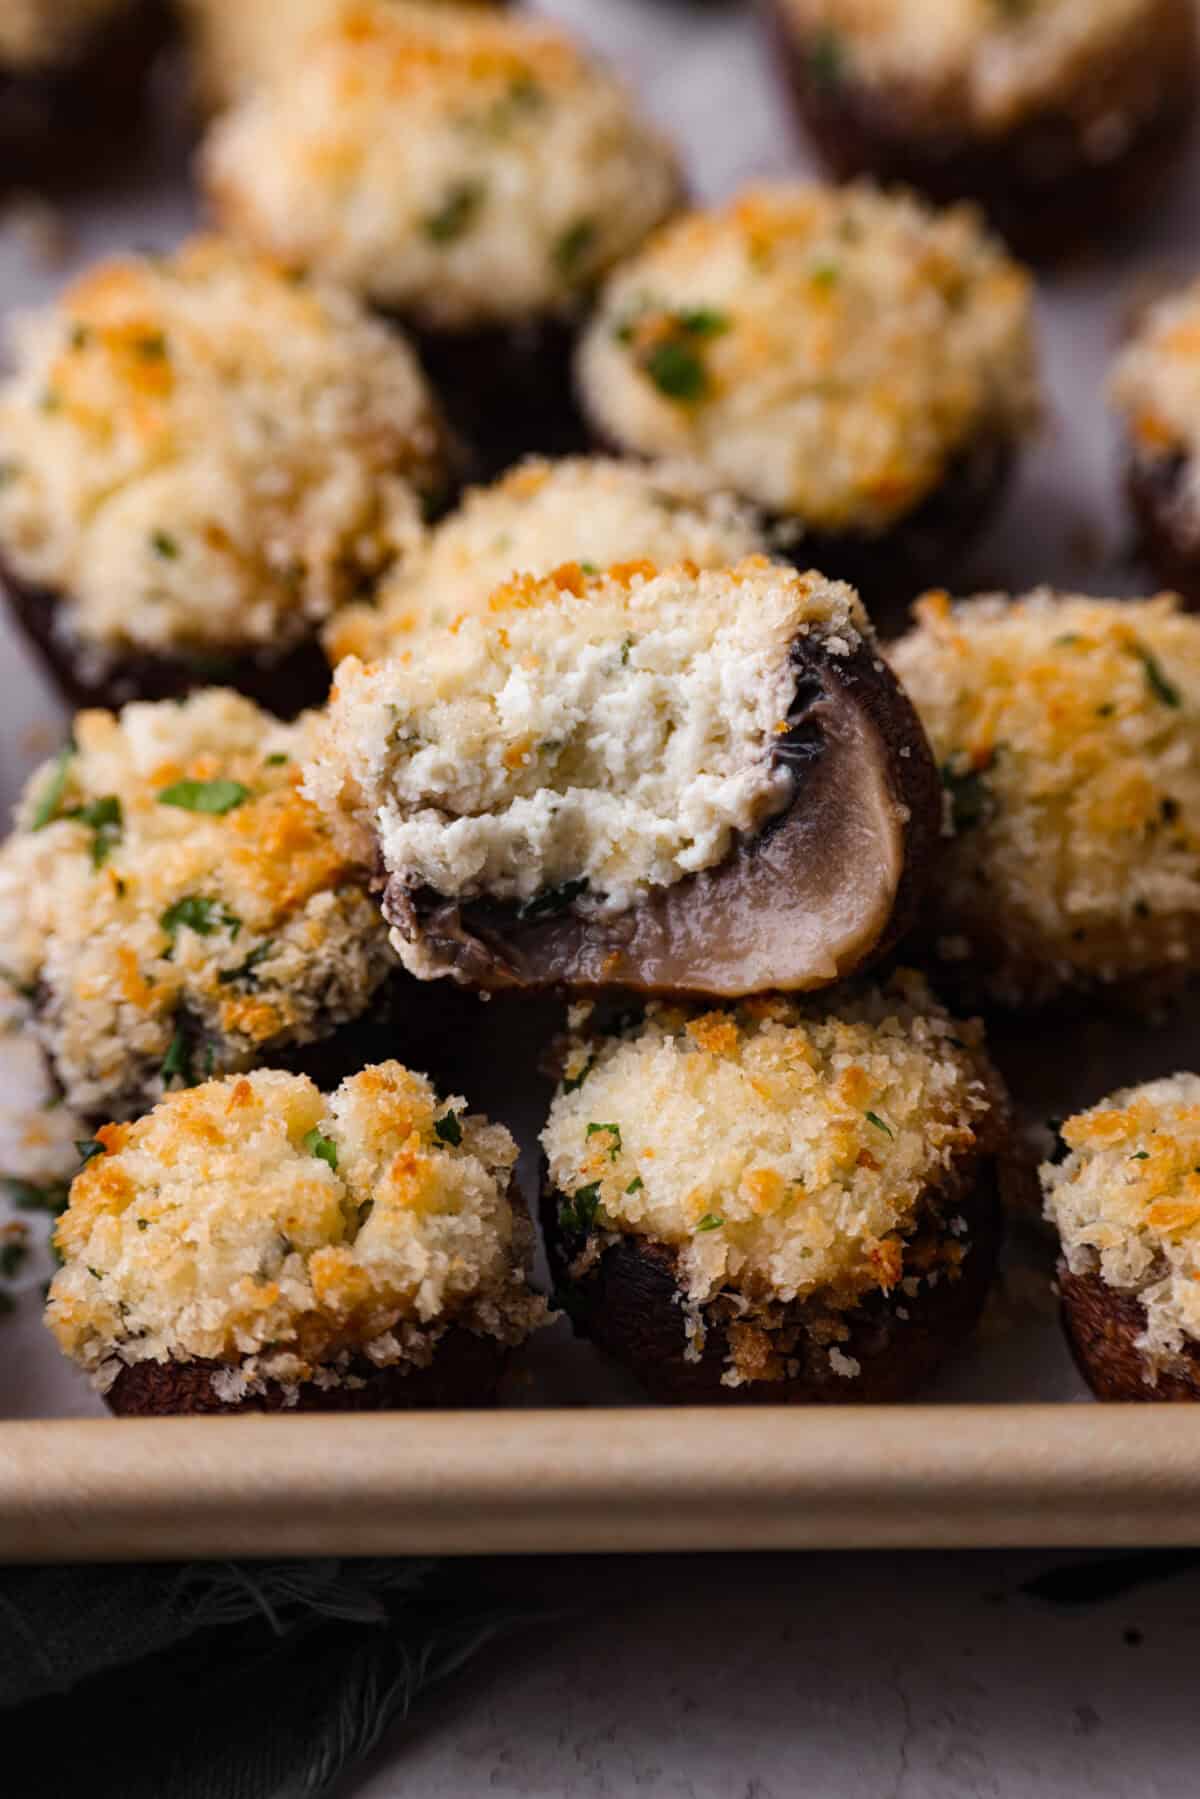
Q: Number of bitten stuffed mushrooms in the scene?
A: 1